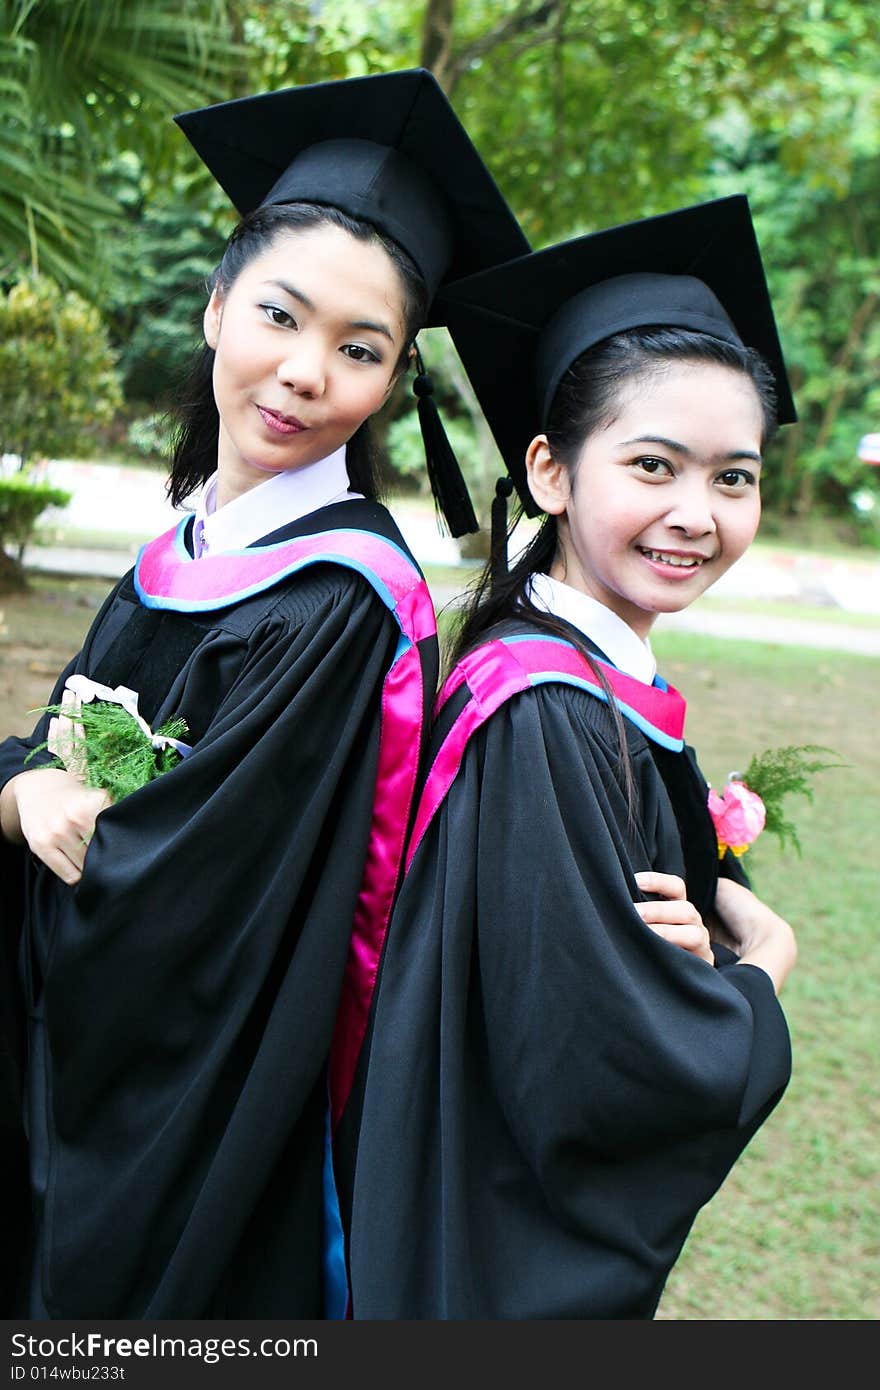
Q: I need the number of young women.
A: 2